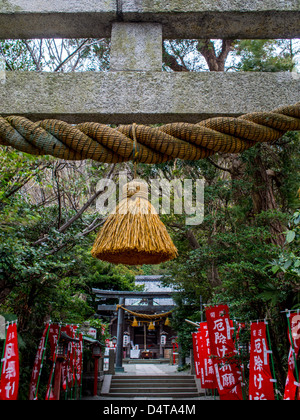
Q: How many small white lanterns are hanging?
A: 2